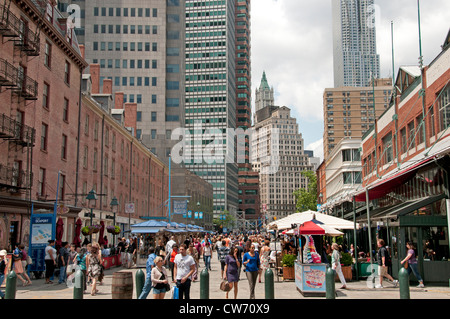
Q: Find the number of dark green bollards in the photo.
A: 7